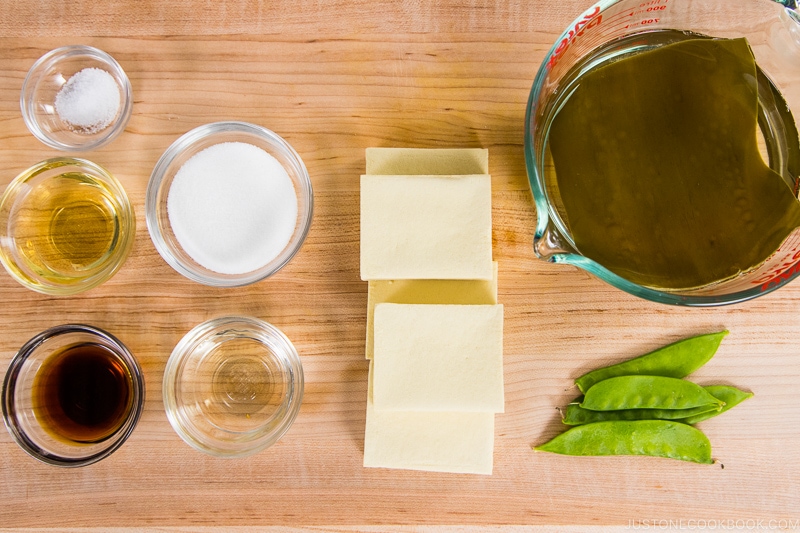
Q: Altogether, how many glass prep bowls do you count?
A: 5